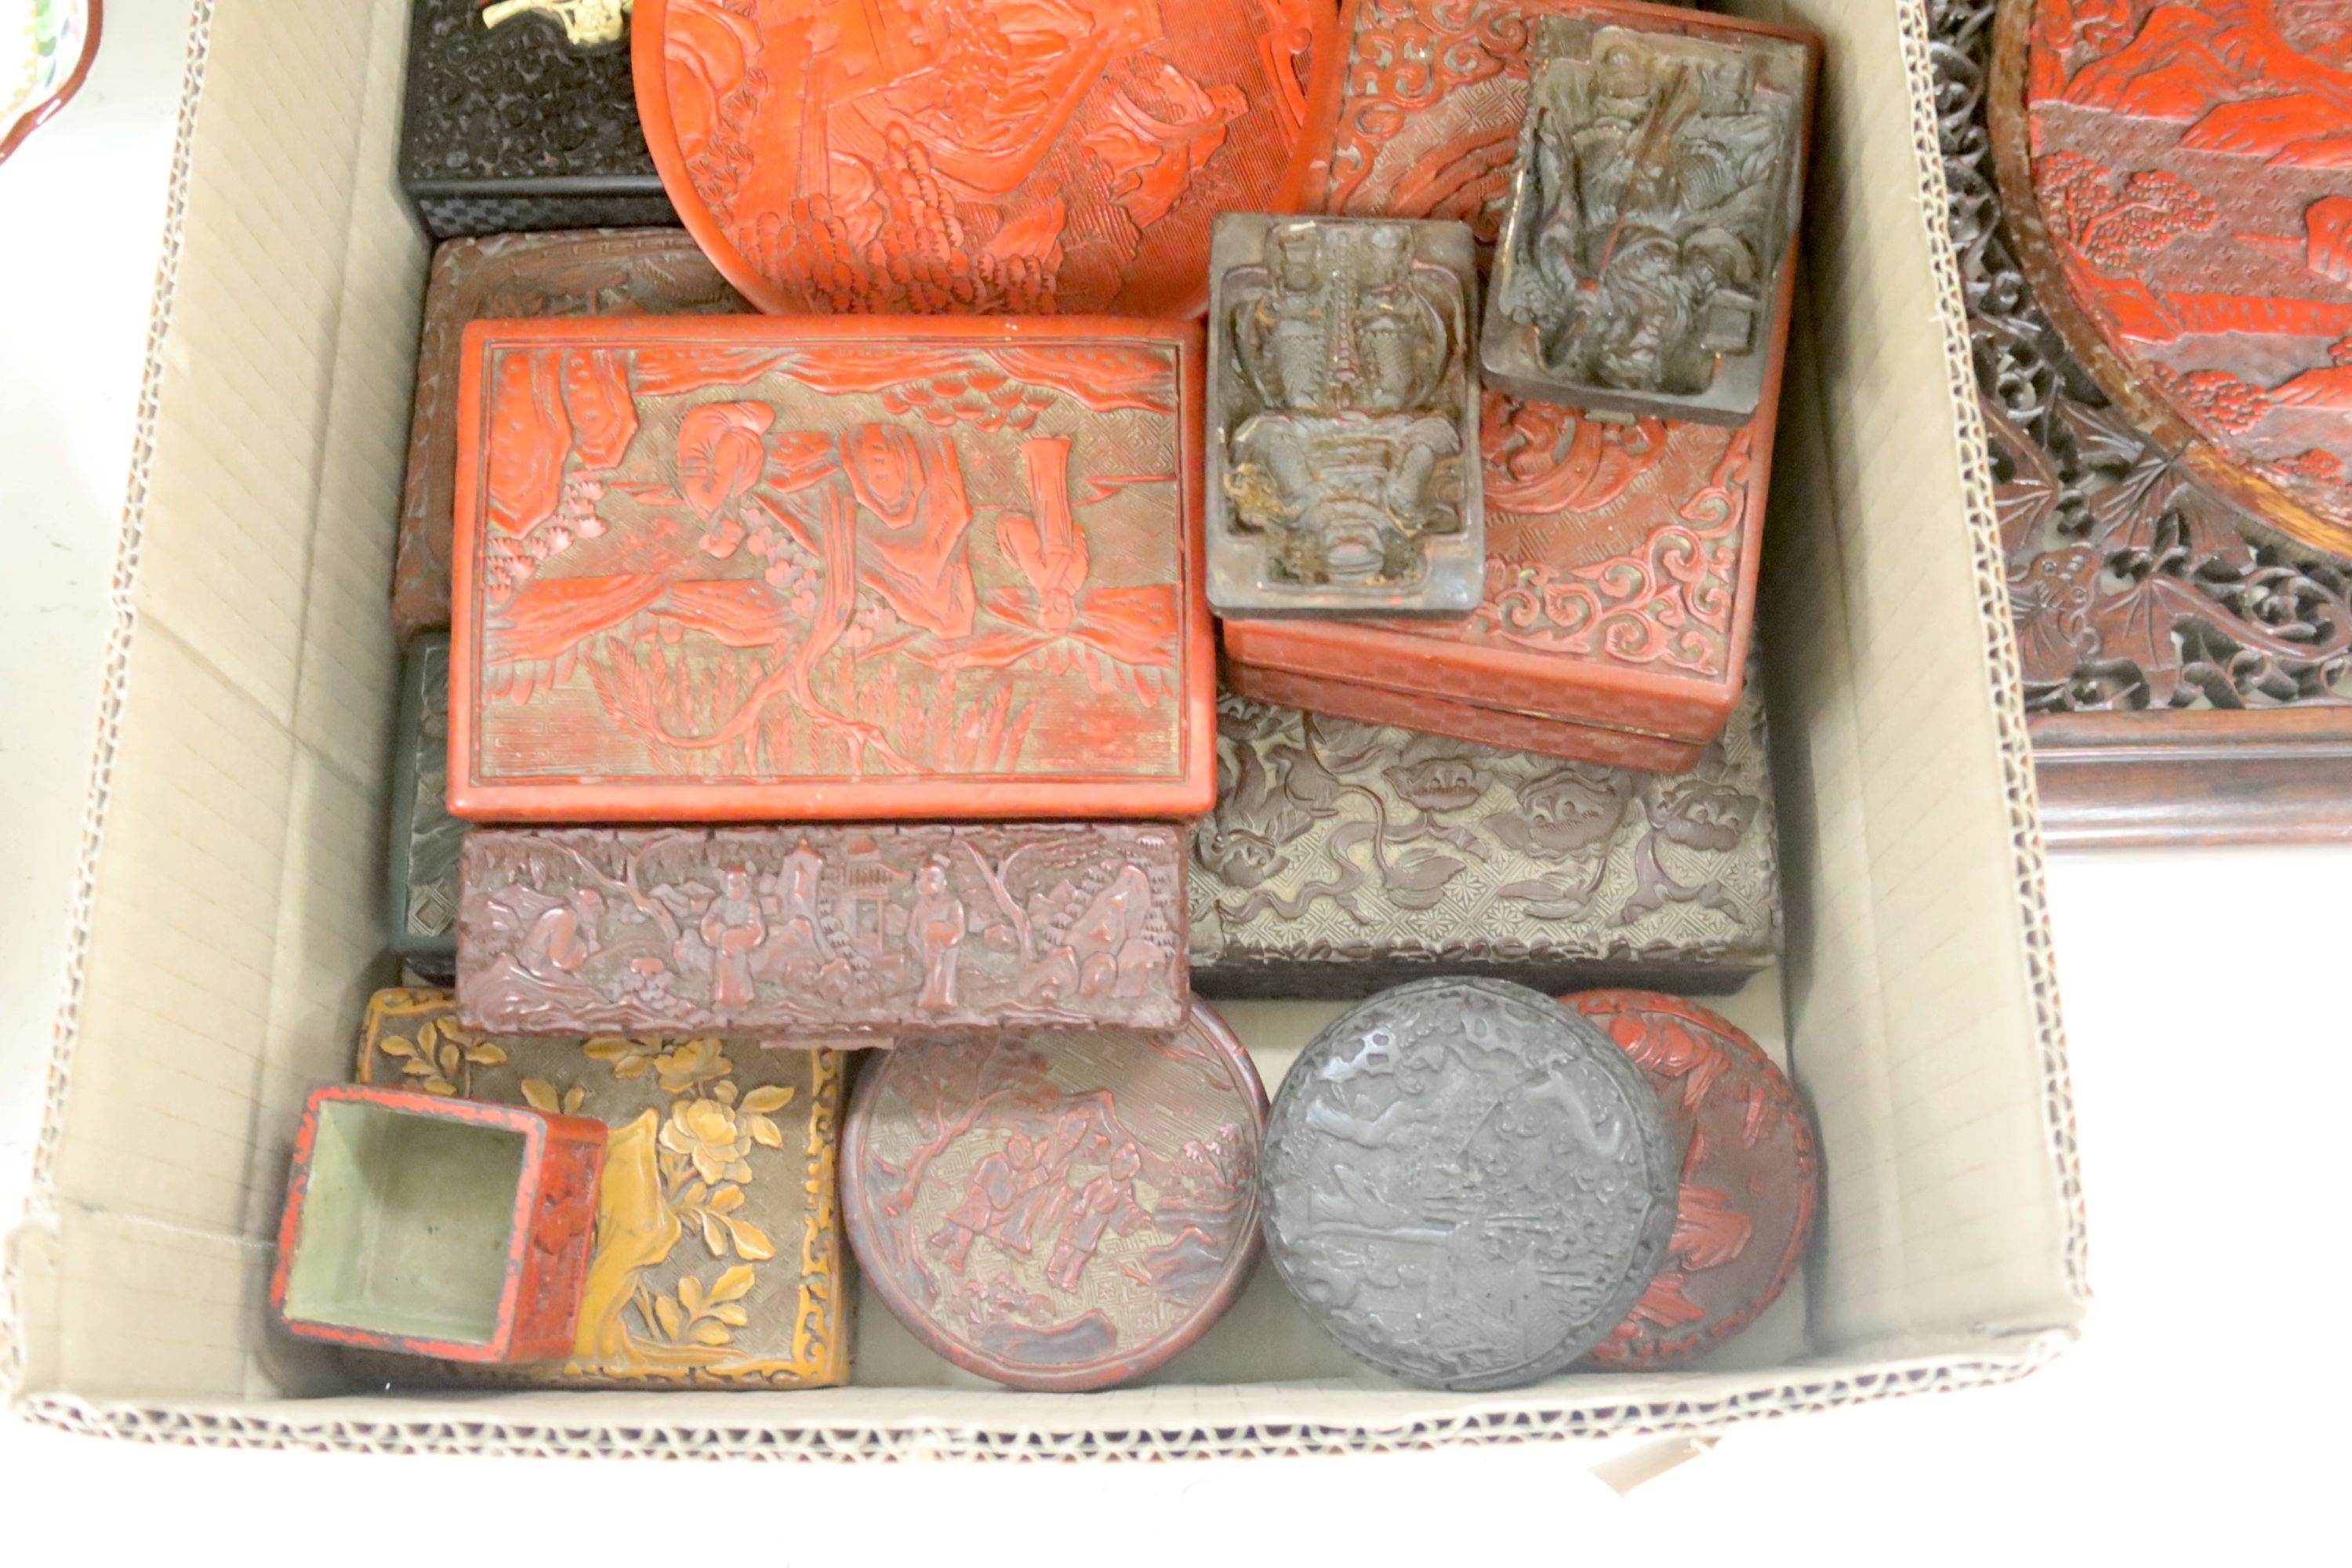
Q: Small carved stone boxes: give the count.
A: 2